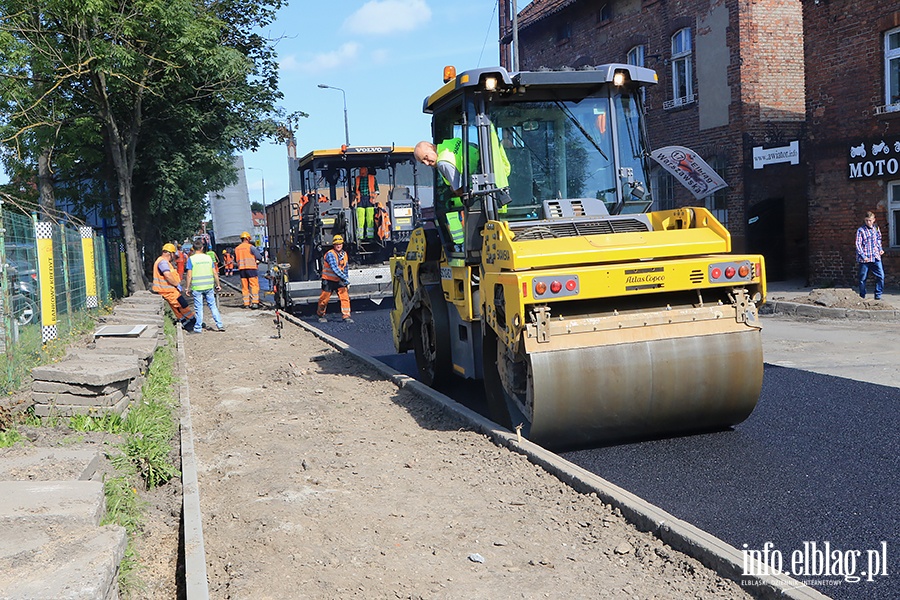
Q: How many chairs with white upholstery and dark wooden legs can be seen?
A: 0